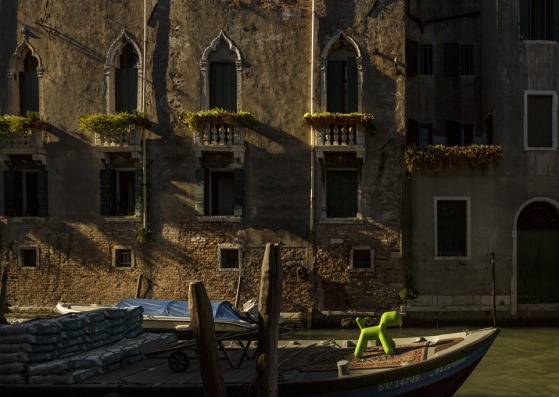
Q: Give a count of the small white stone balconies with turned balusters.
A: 4